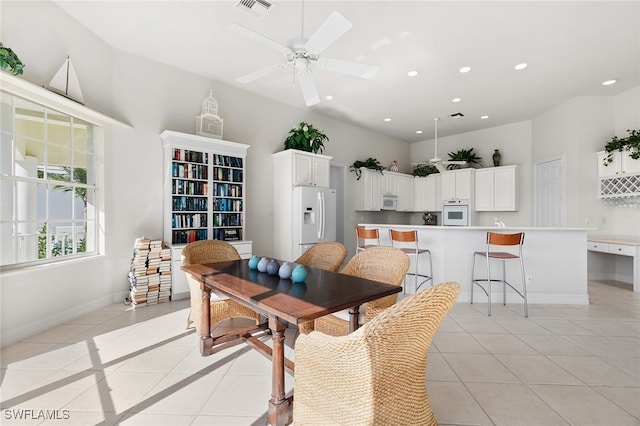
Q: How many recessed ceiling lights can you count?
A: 9